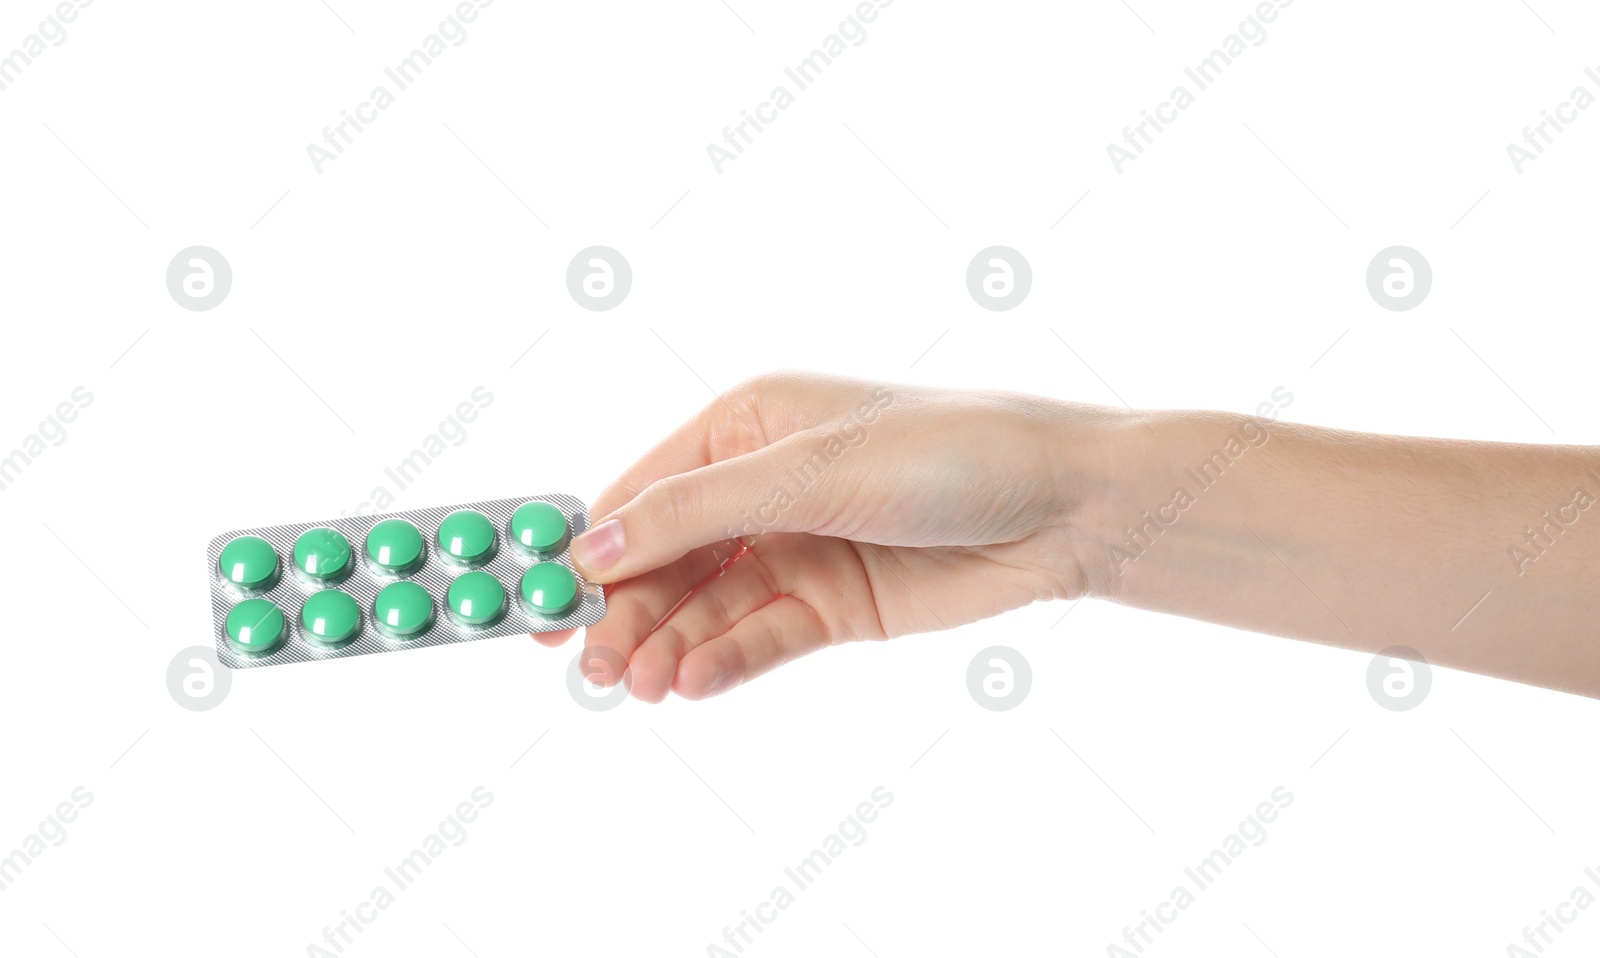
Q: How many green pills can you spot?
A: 10